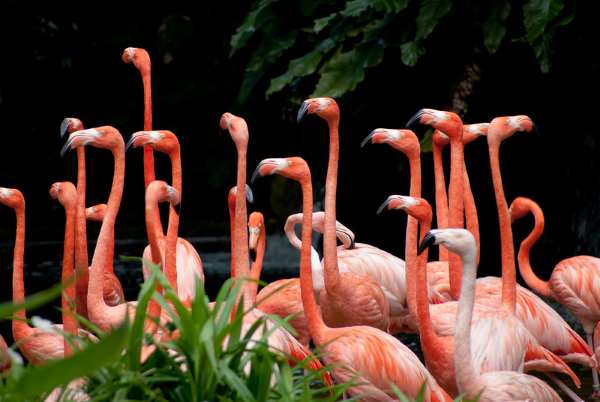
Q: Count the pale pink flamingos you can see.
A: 2